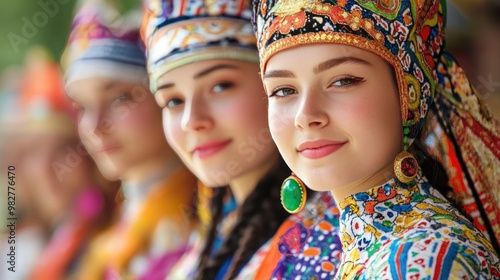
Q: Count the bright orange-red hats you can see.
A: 1